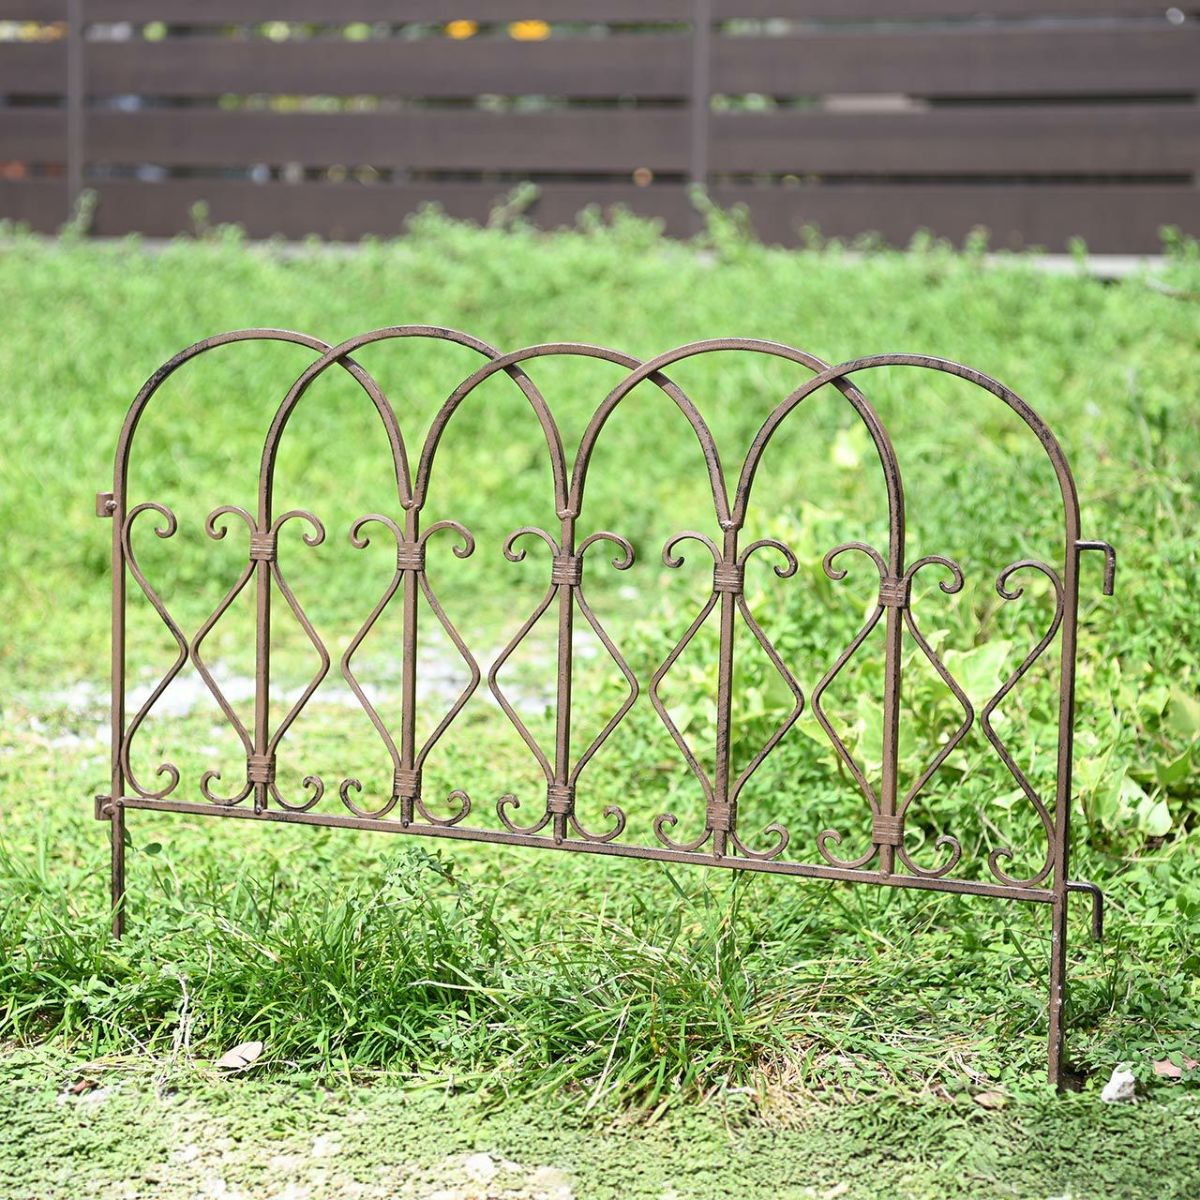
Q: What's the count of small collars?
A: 10